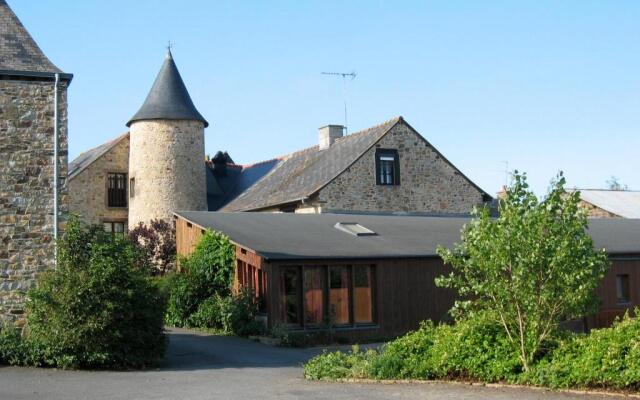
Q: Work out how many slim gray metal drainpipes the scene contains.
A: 1